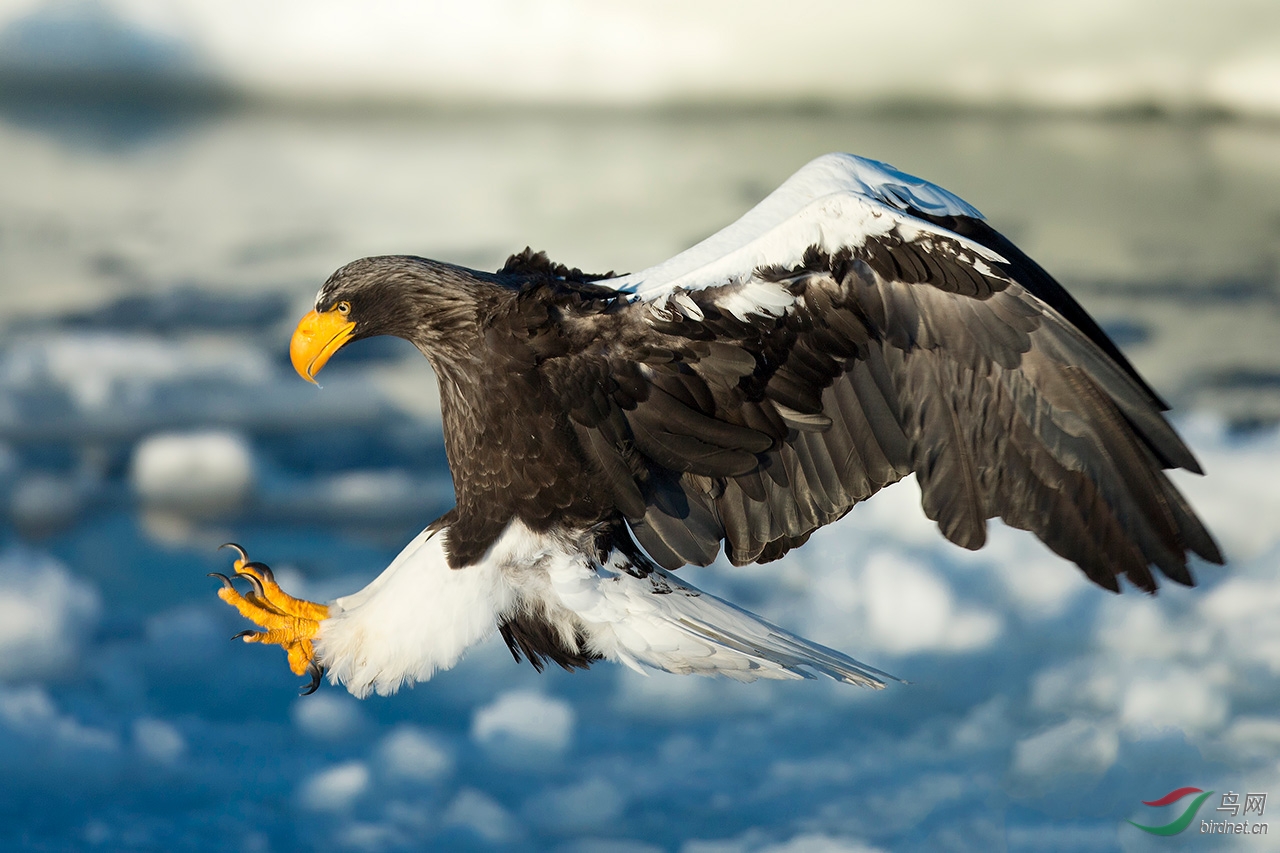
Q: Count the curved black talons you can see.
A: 7